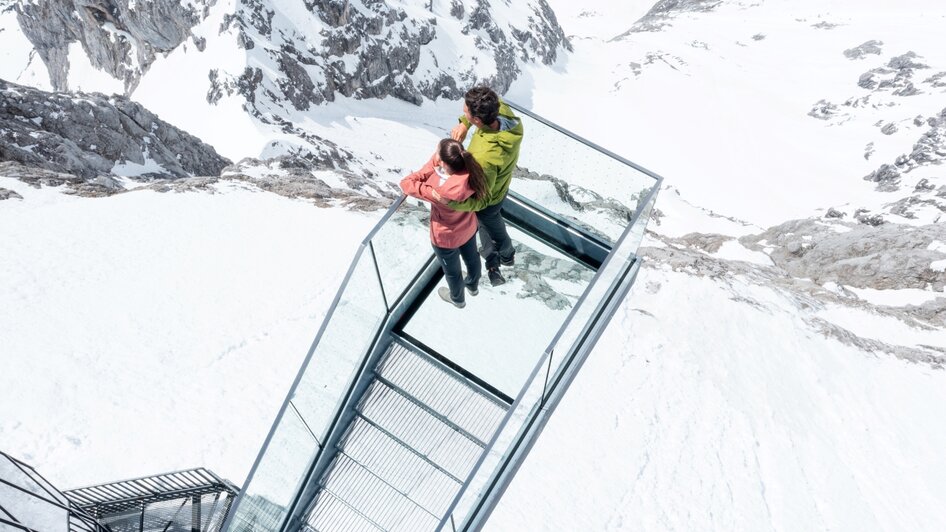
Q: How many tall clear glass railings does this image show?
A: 3